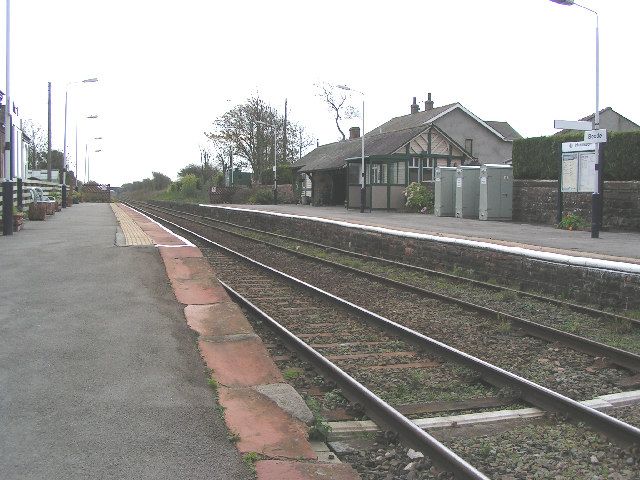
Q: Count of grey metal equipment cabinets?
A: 3